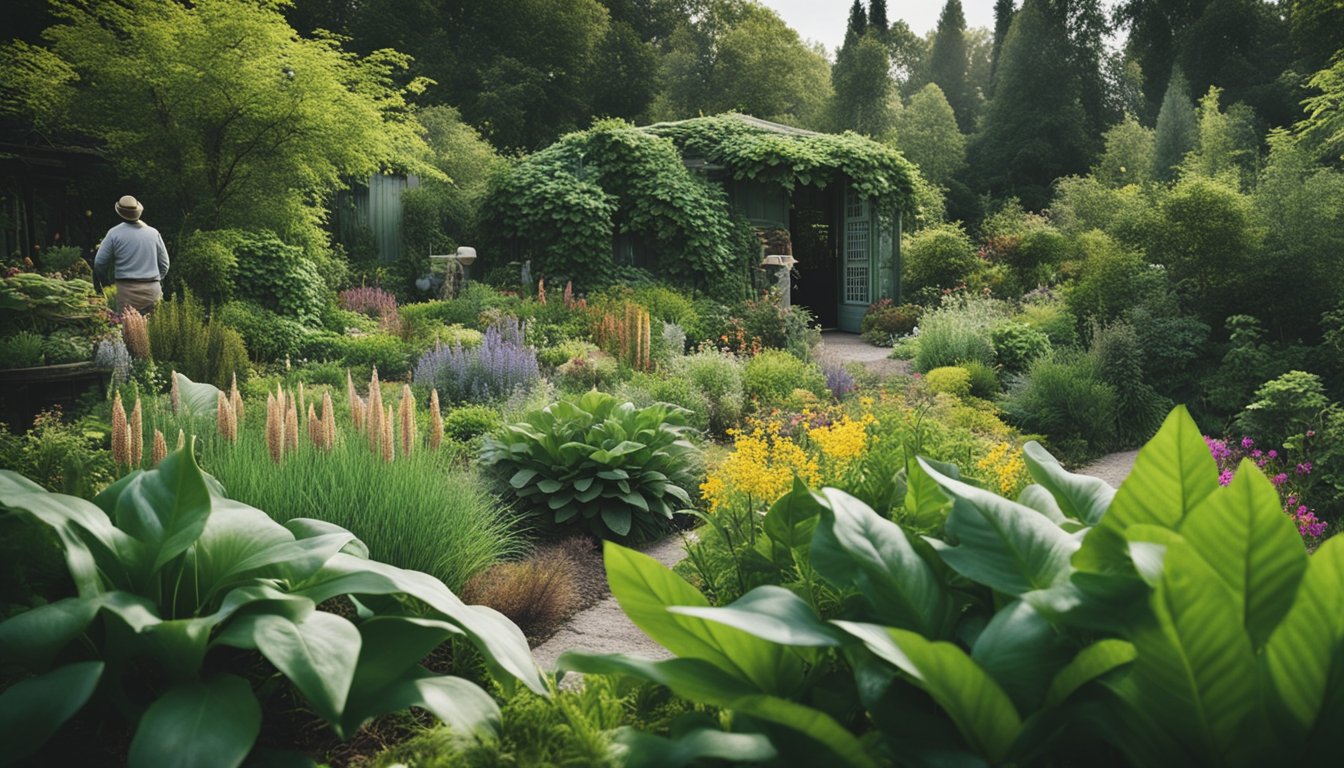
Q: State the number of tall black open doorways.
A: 1